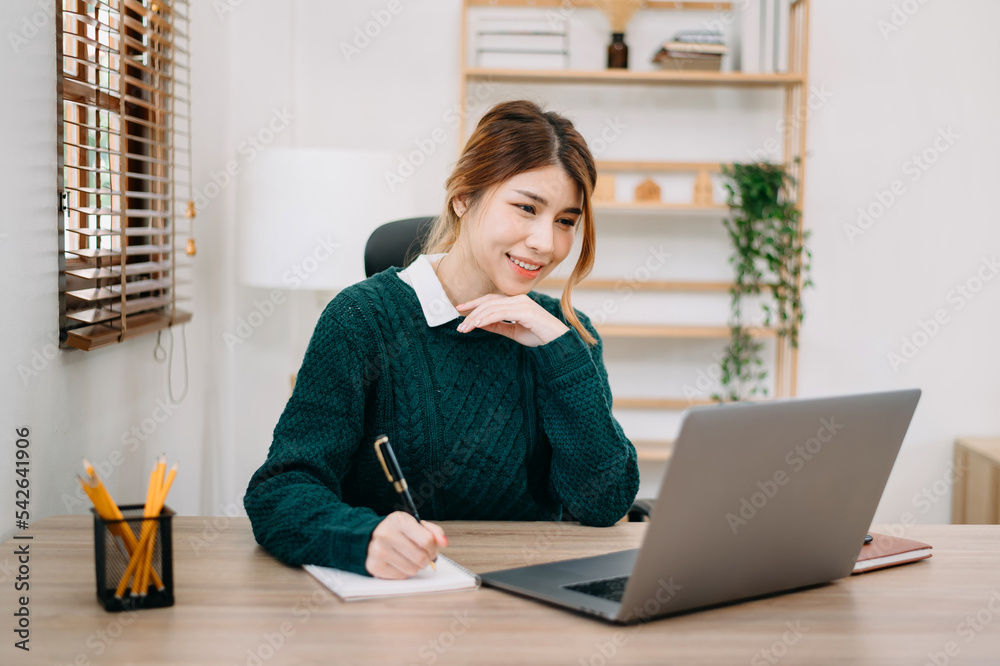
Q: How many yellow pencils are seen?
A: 6